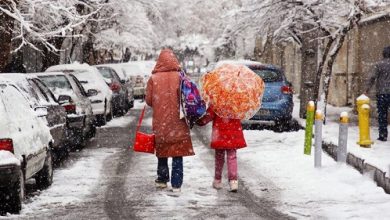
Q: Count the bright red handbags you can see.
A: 1